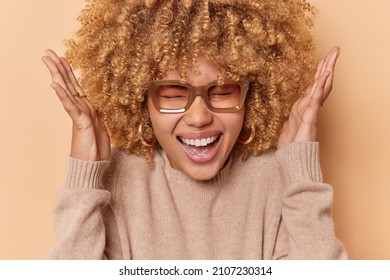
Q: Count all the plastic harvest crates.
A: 0